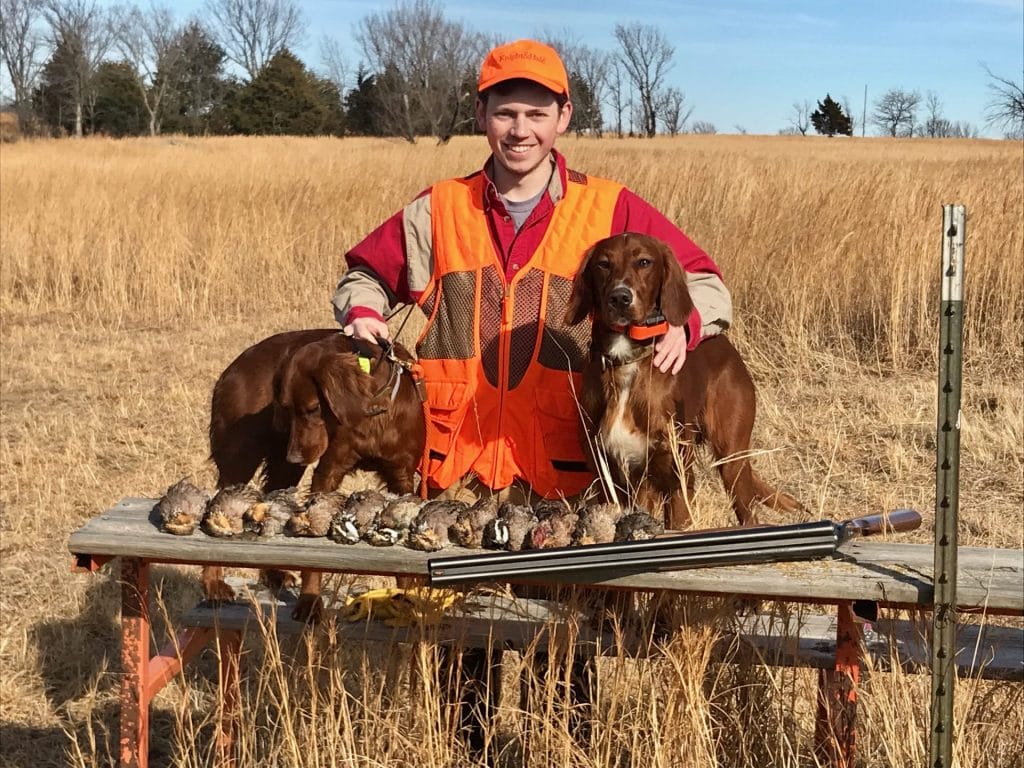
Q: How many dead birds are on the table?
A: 12